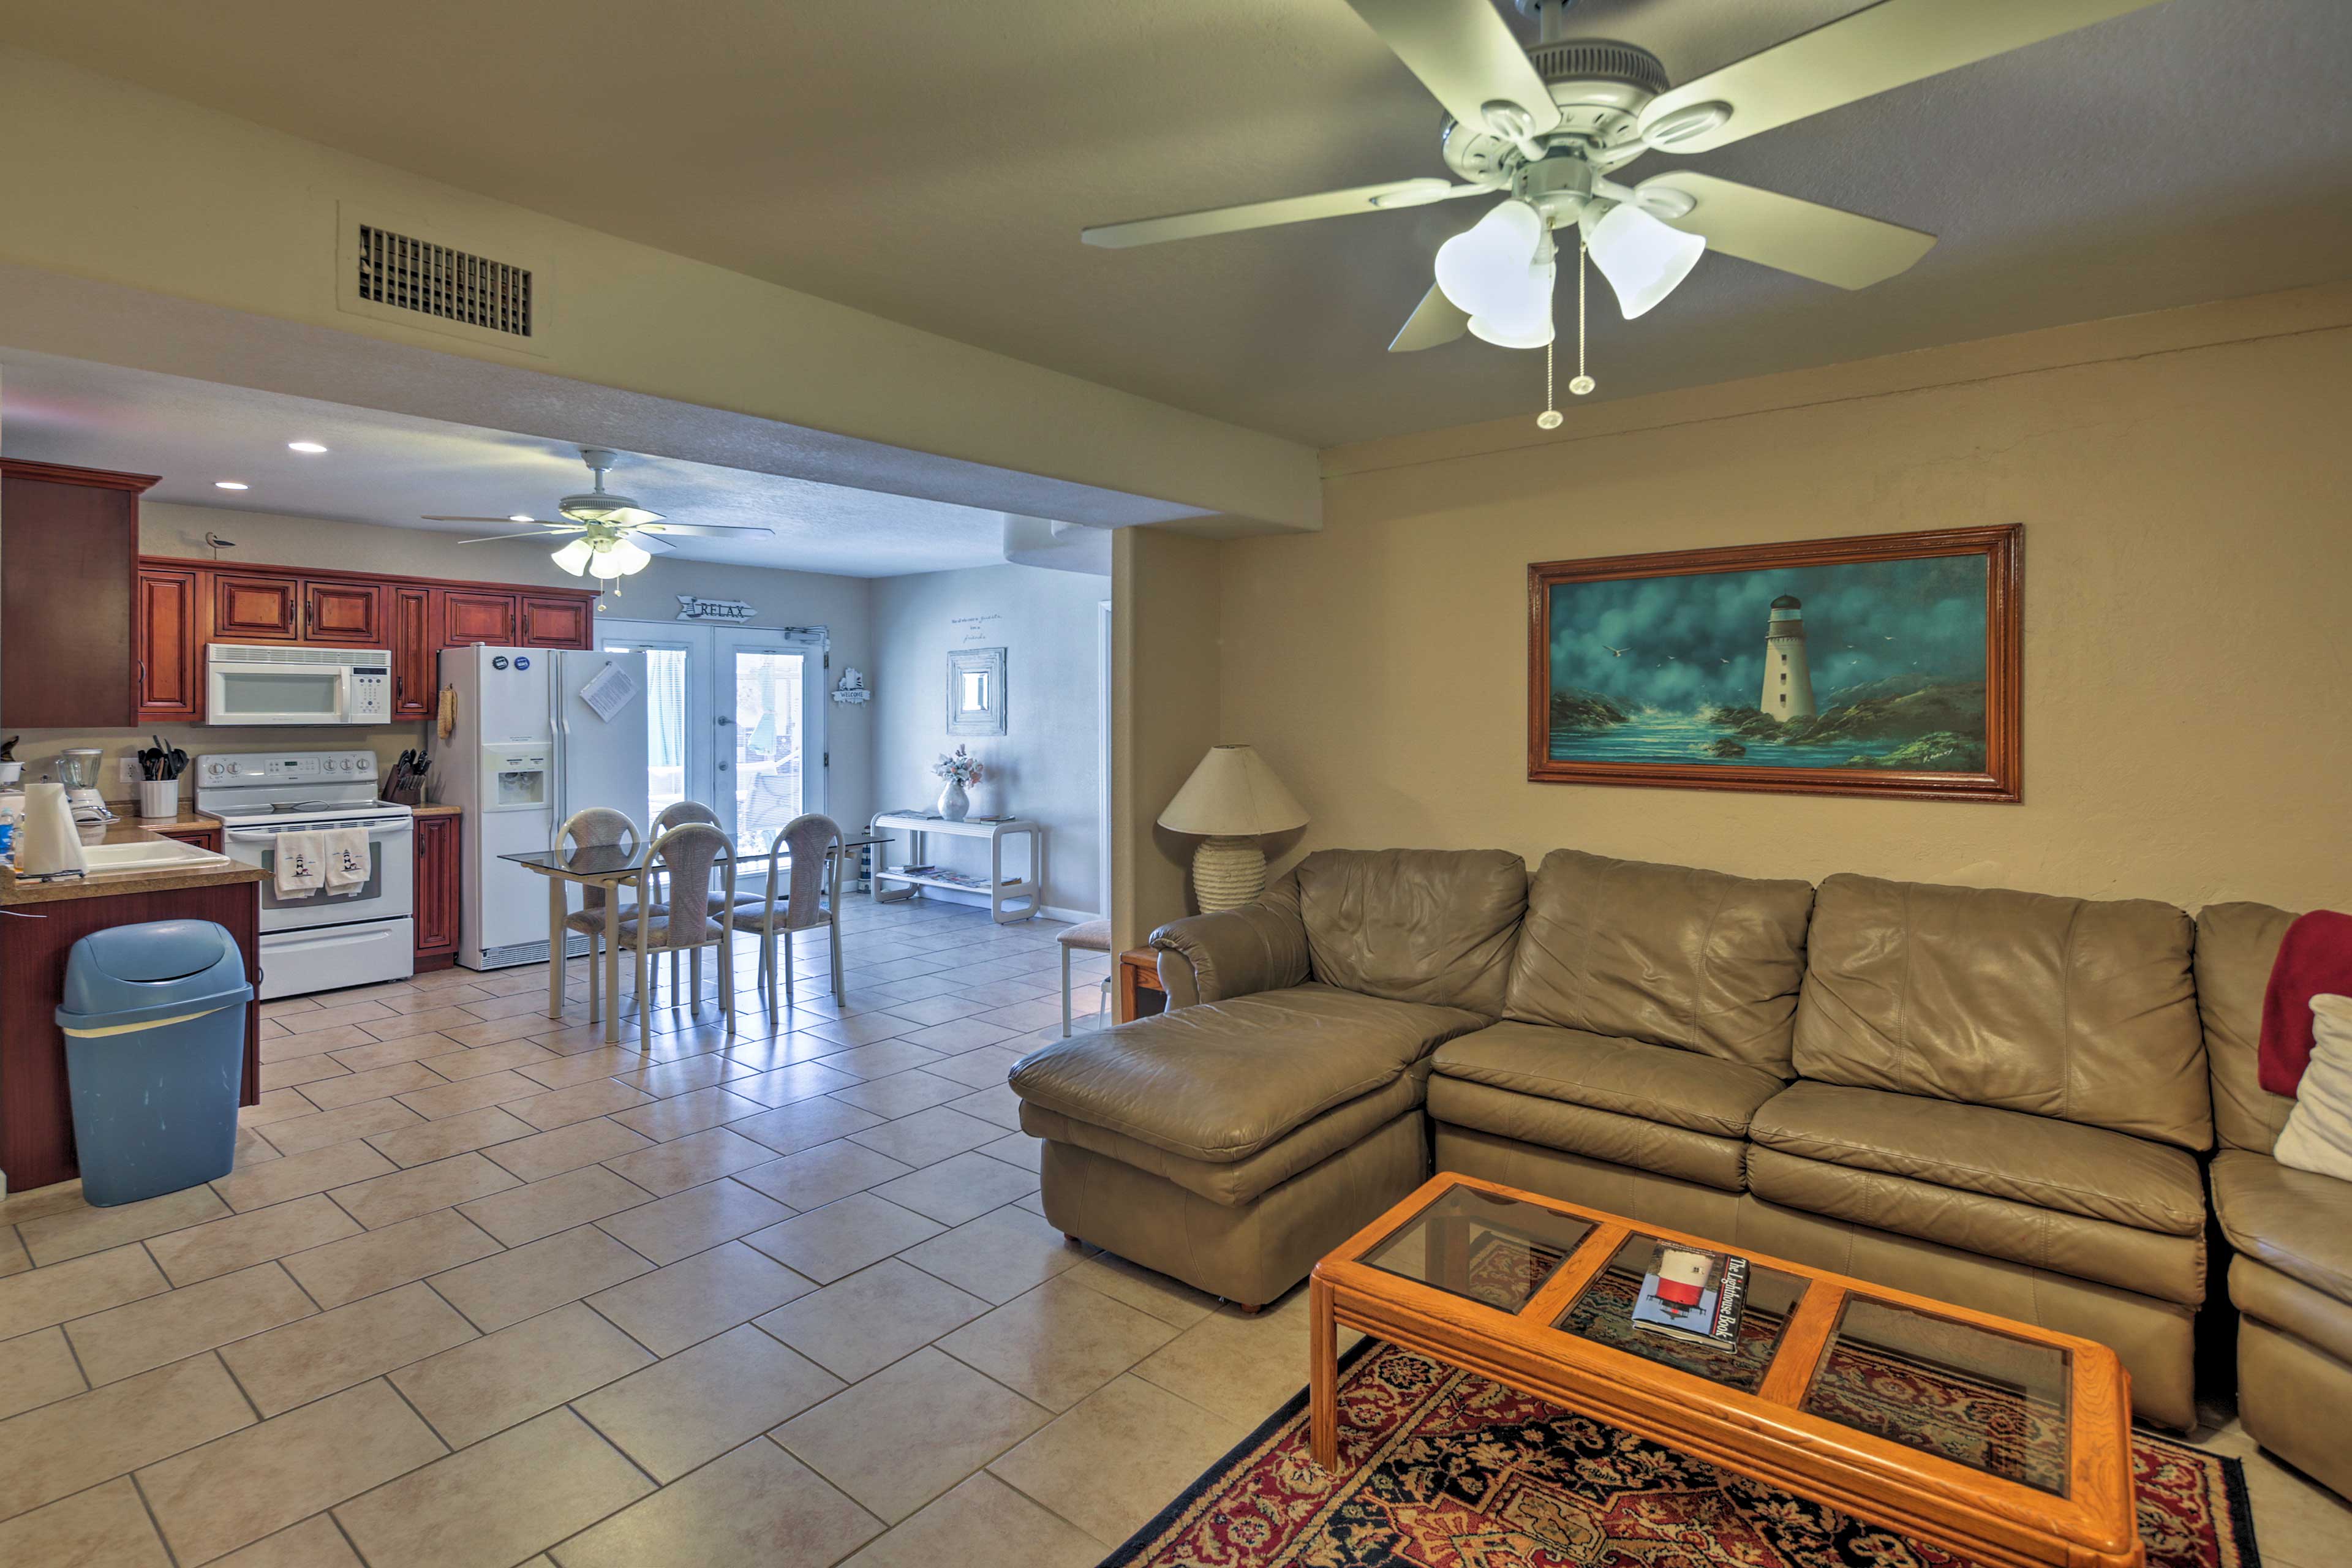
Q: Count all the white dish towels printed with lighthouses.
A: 2